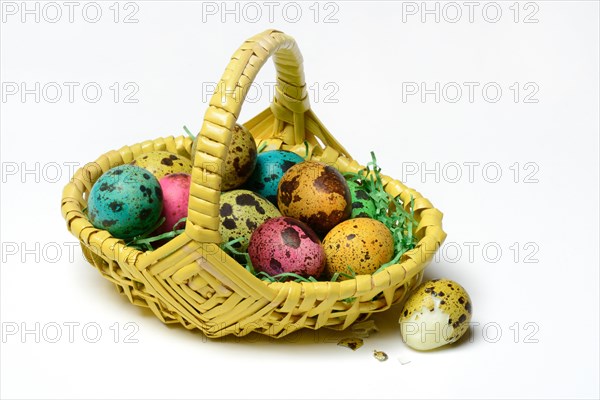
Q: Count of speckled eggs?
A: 11